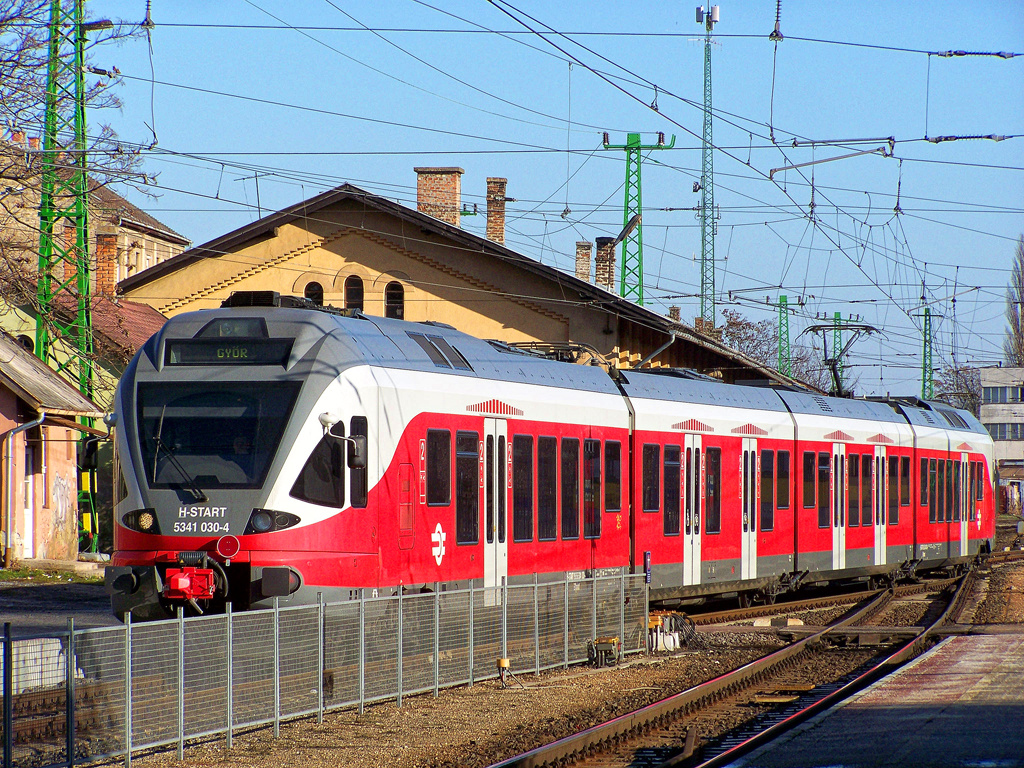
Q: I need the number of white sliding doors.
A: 6